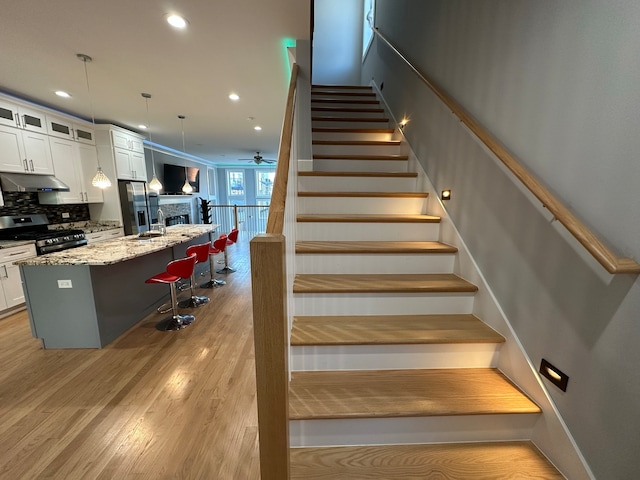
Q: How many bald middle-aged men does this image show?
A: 0